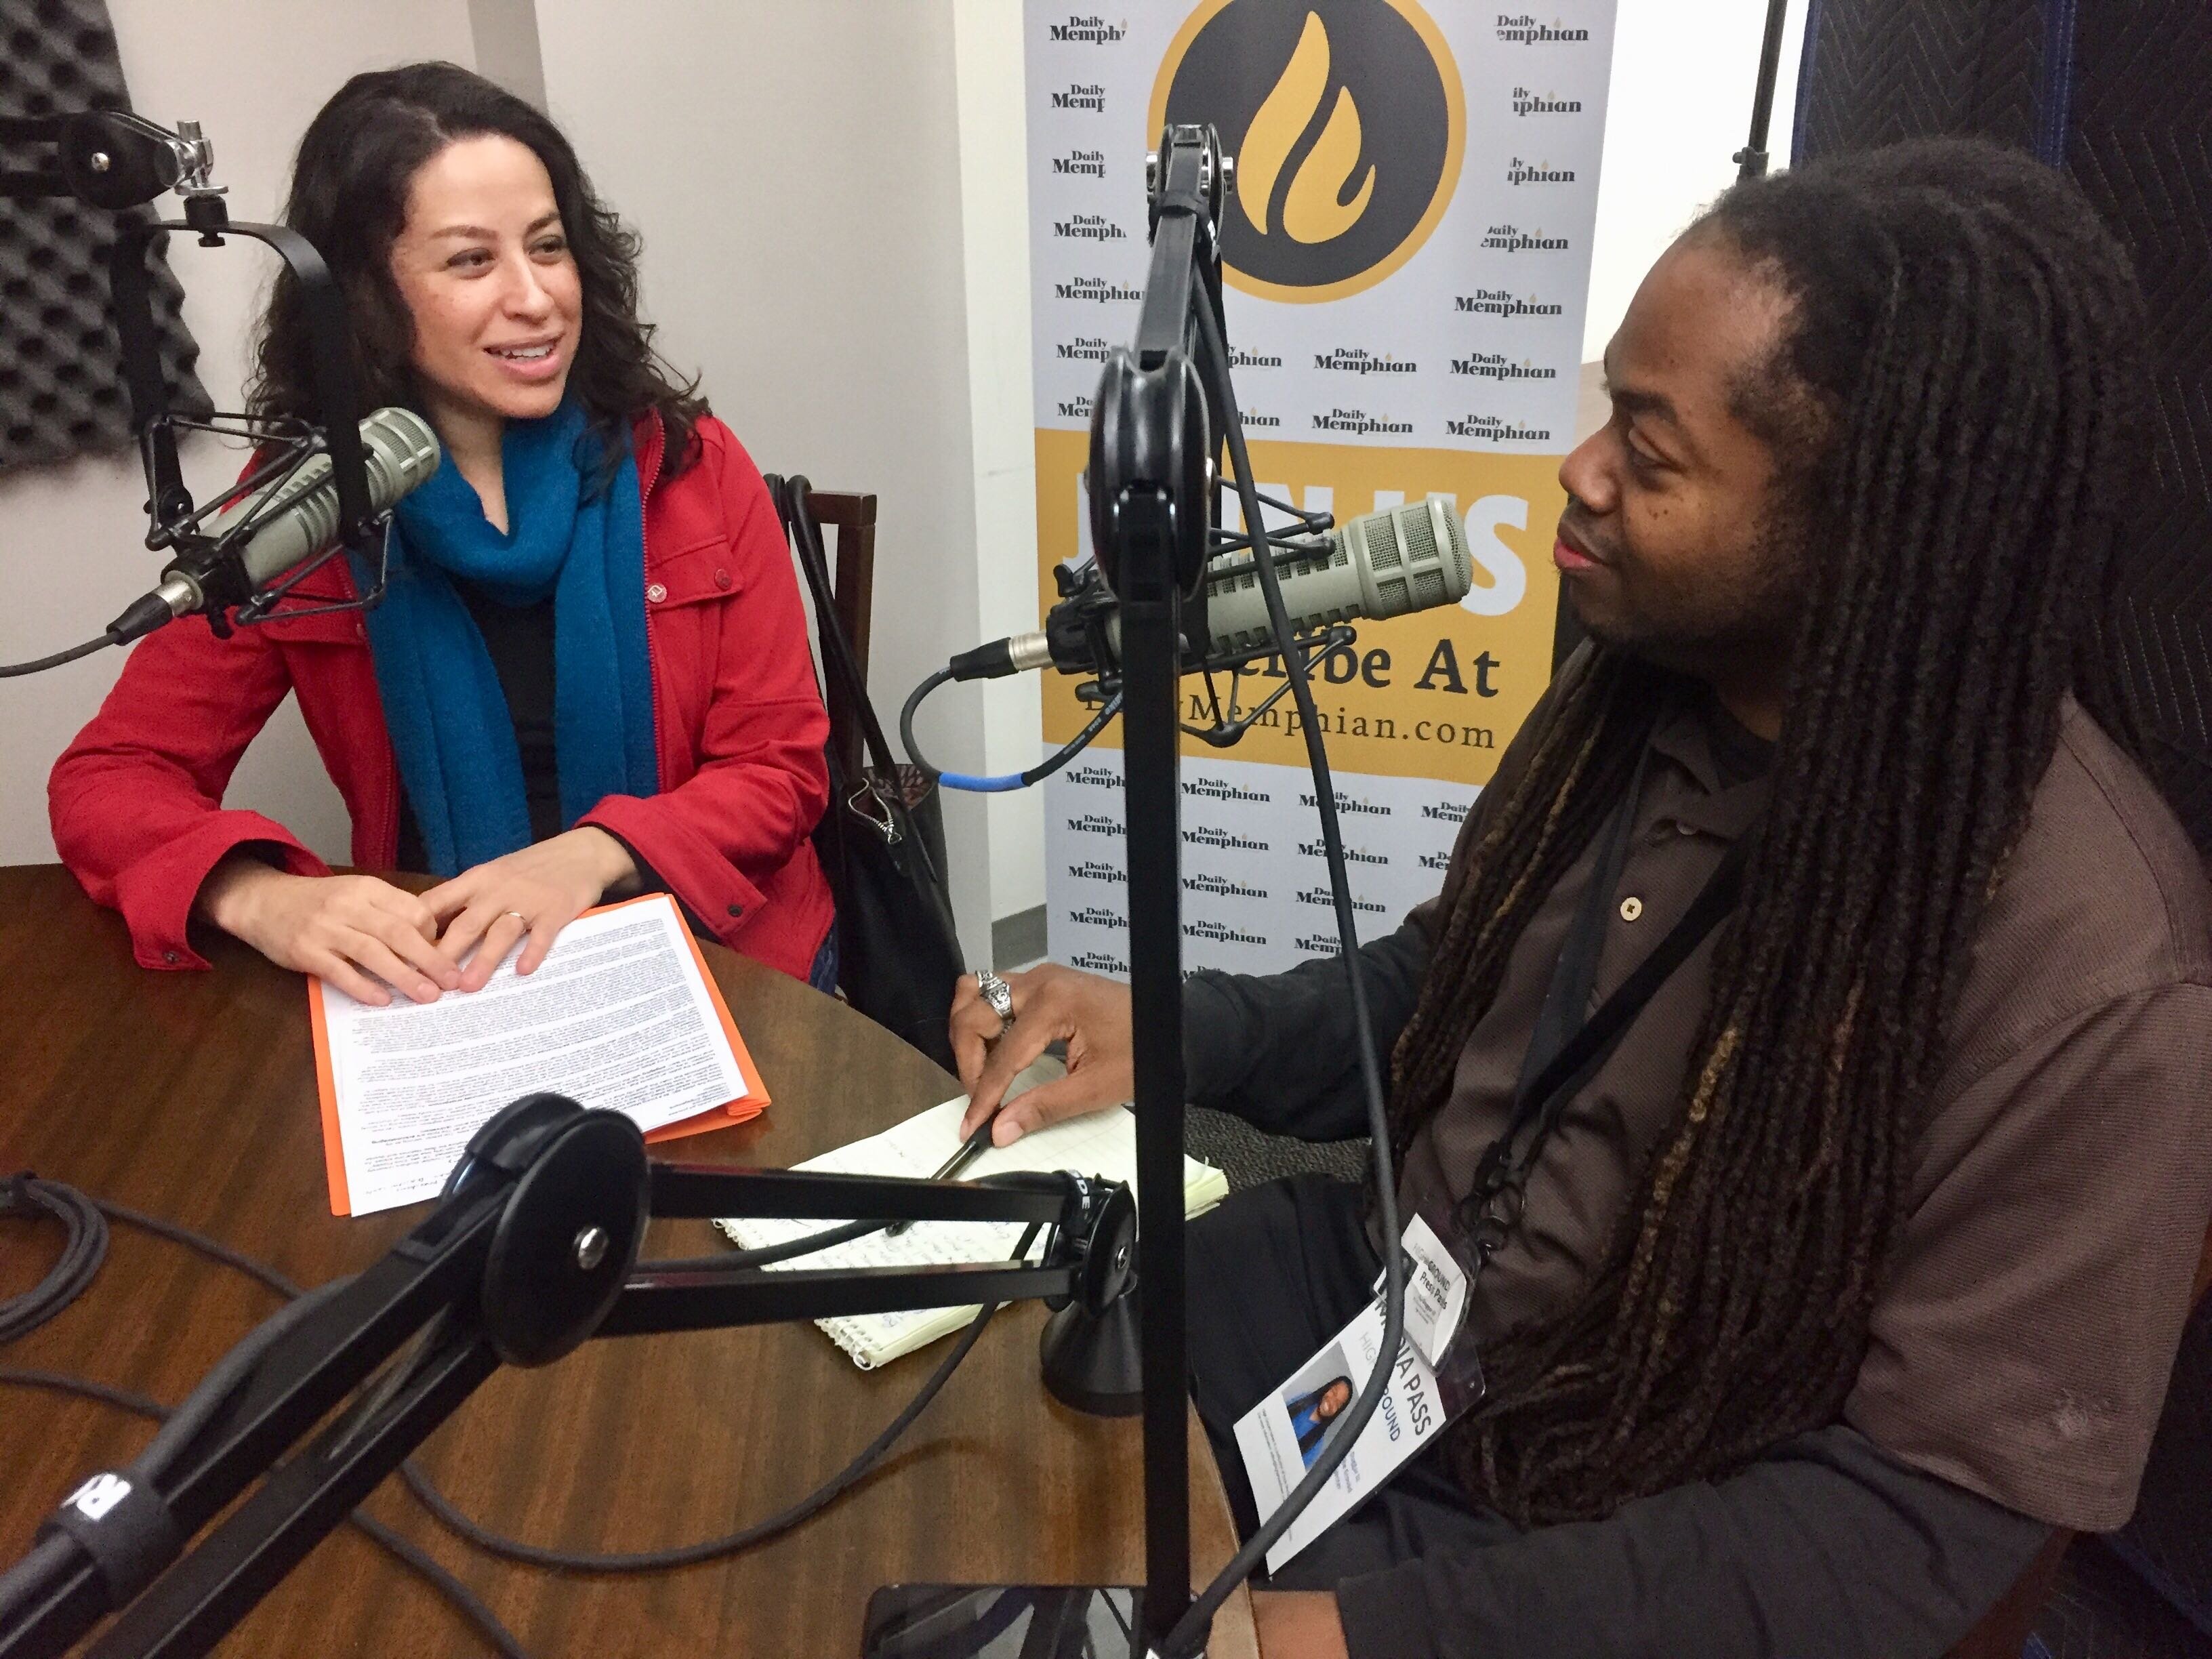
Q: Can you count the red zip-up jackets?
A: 1